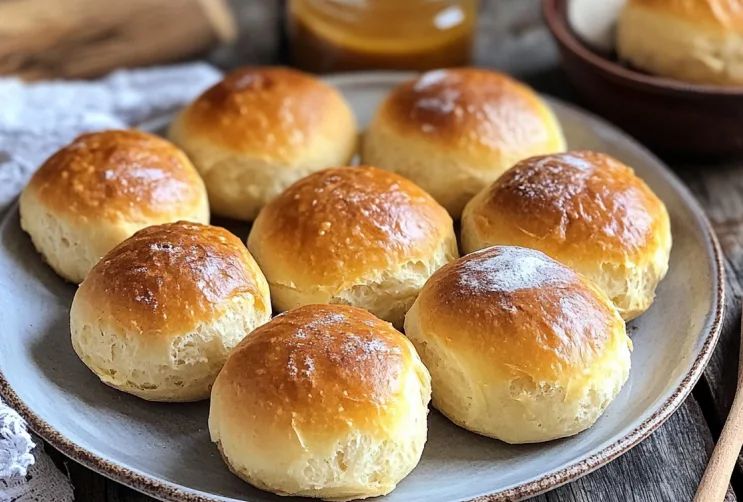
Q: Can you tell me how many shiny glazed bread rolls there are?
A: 9